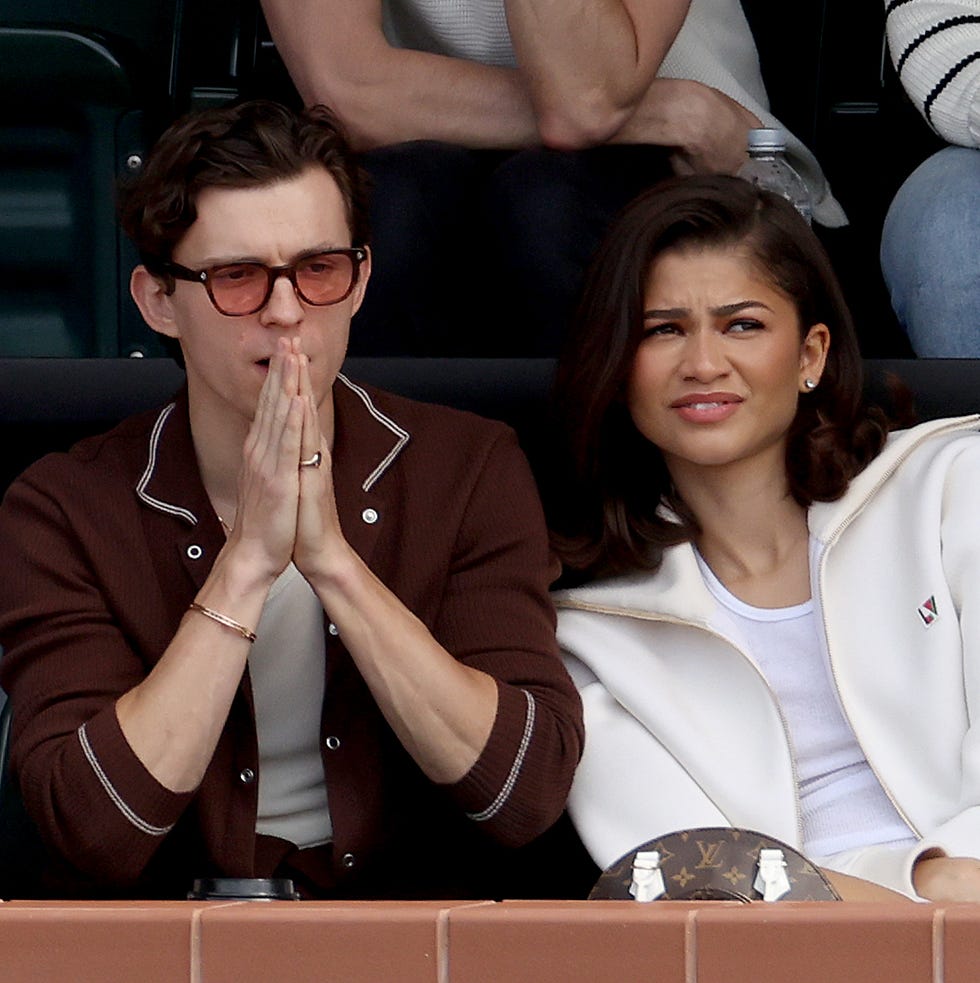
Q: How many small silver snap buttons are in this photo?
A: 6